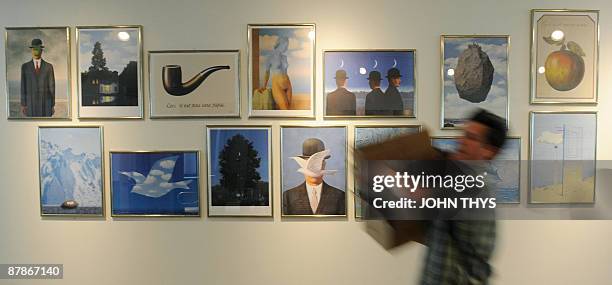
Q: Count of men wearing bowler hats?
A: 5